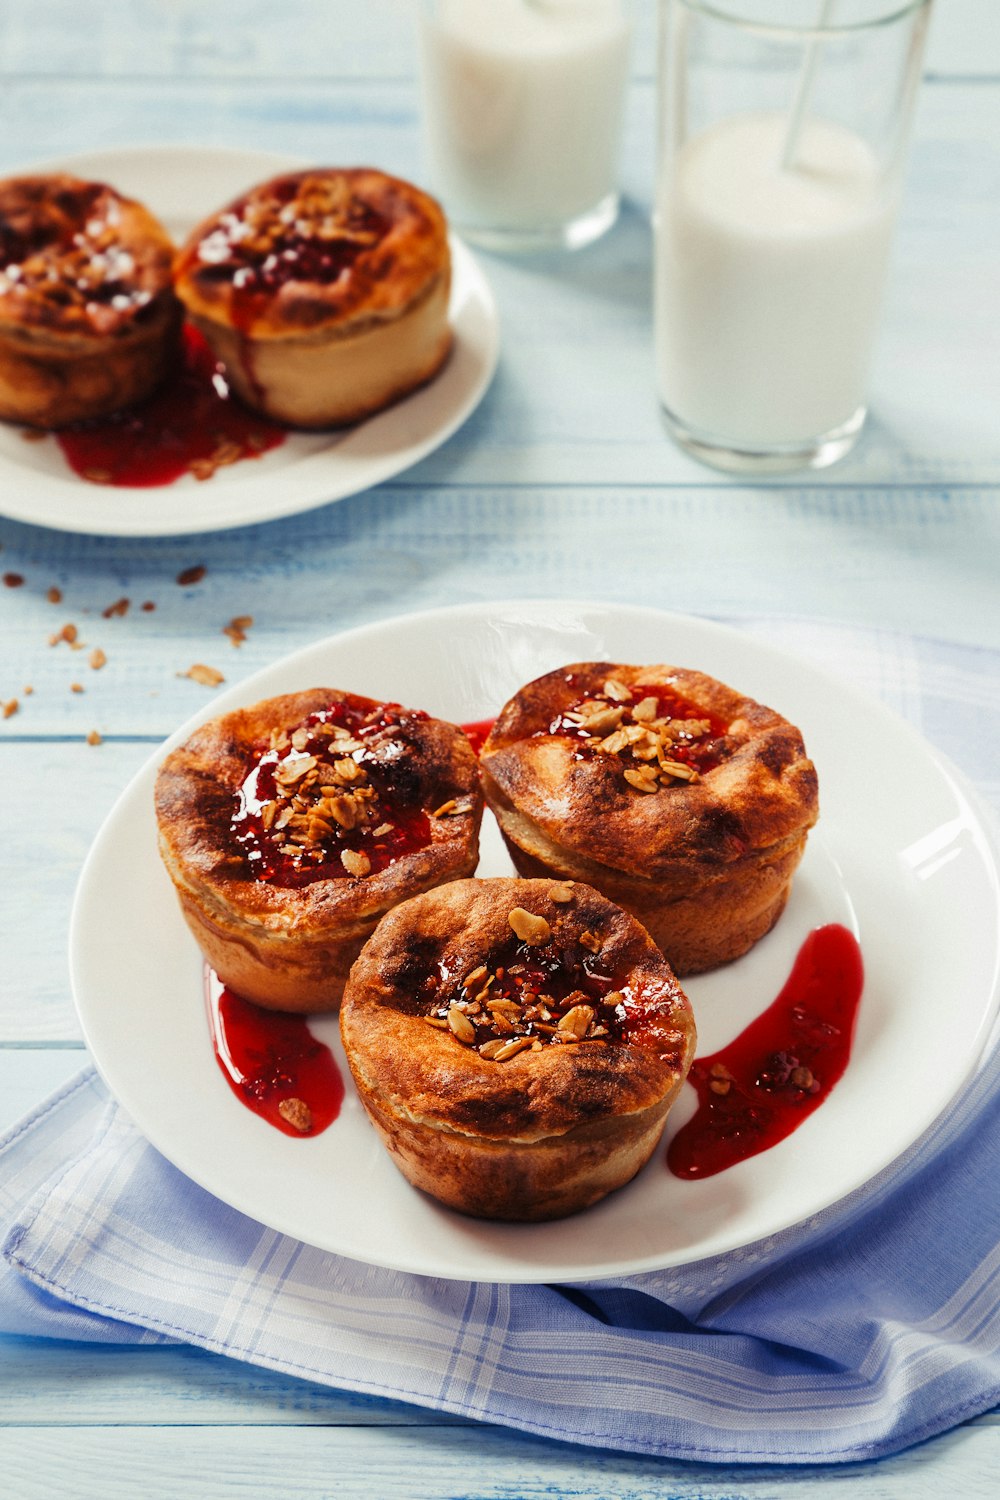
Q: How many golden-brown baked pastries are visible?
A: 5